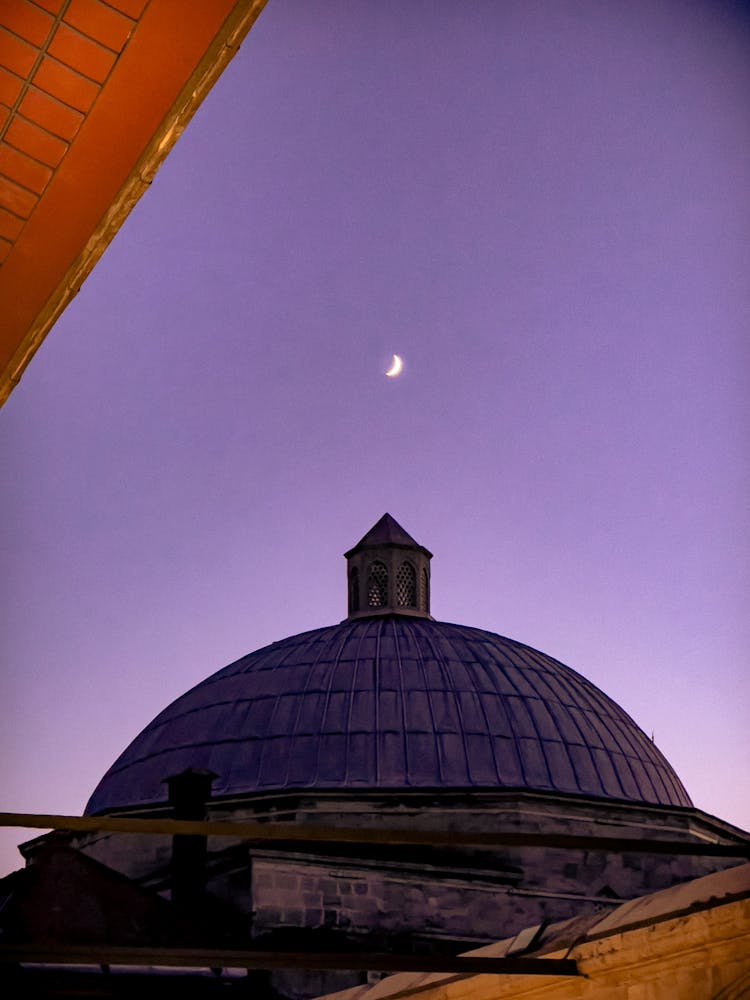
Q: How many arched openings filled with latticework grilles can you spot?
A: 4